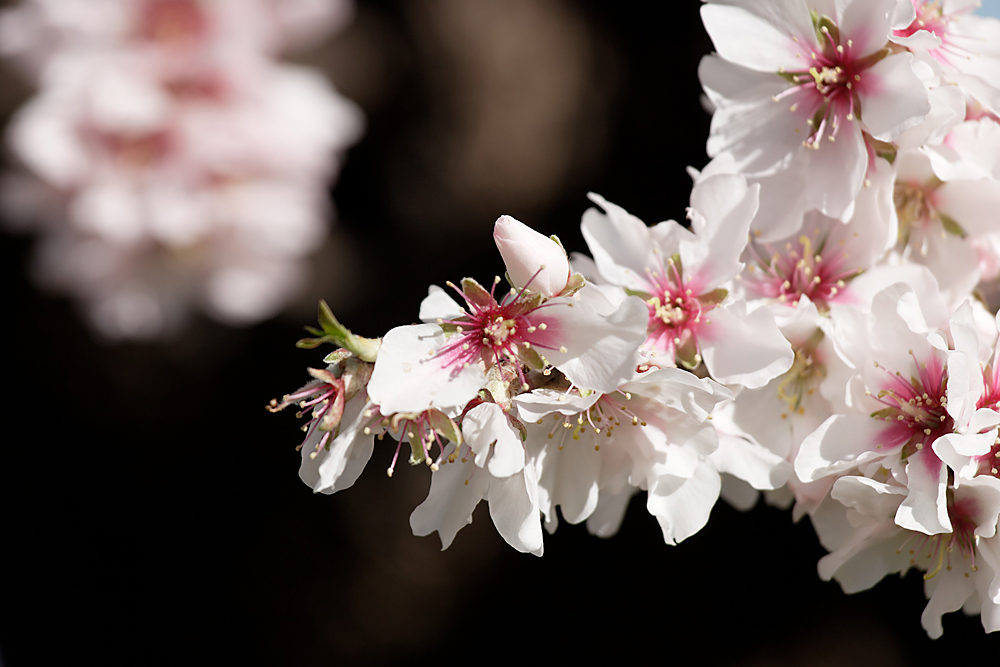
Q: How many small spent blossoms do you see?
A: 2